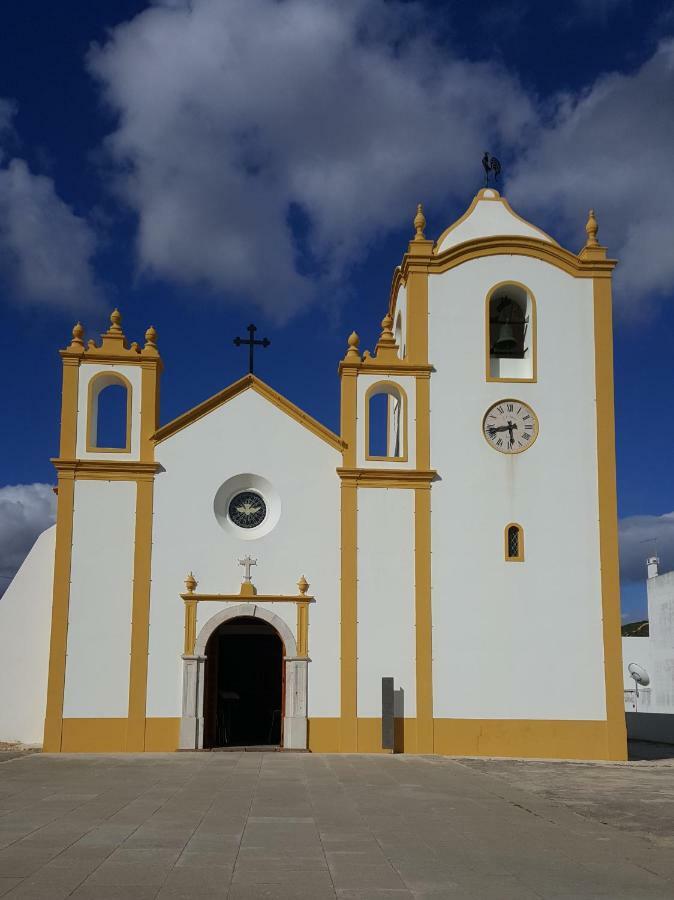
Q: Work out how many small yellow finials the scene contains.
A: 9